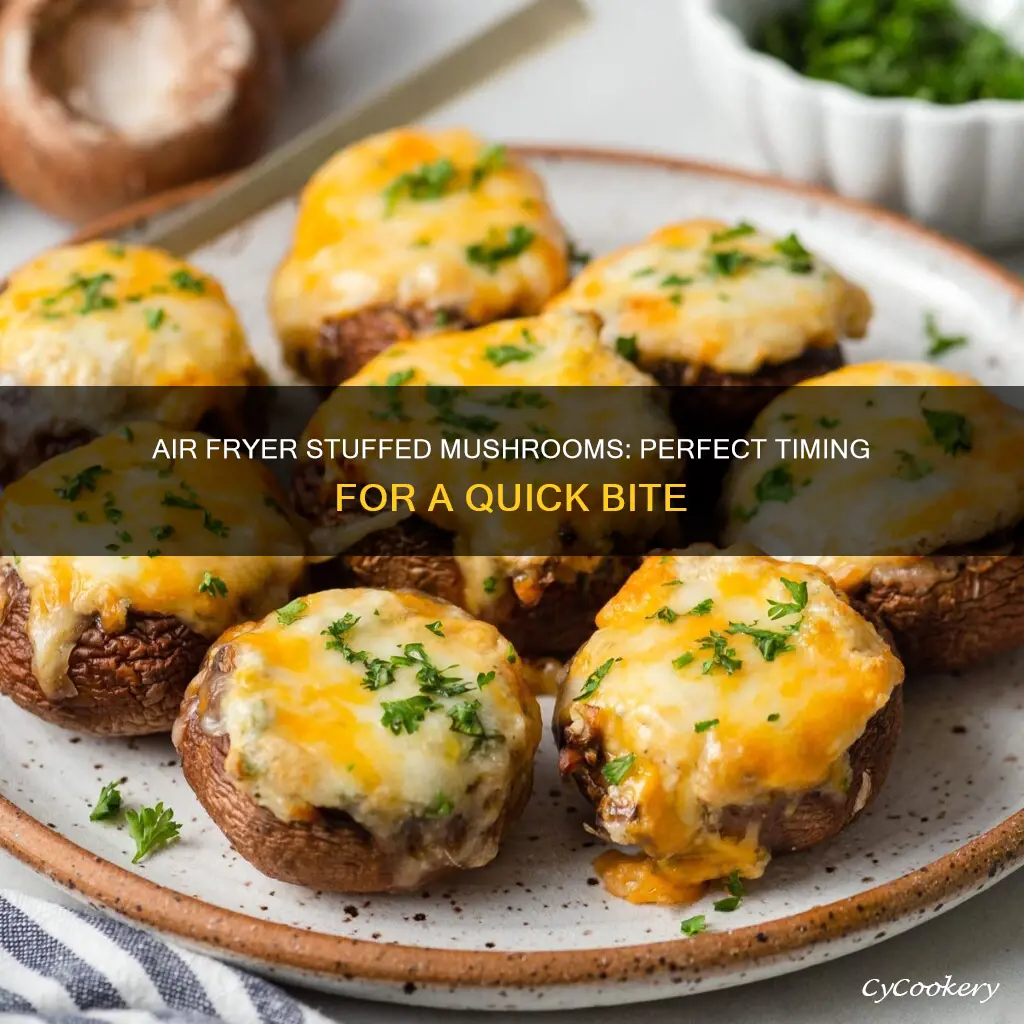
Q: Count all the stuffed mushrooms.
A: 8